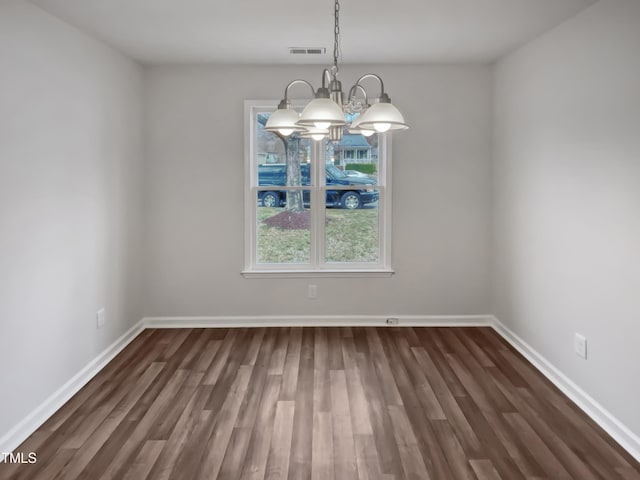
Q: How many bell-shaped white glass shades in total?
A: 5